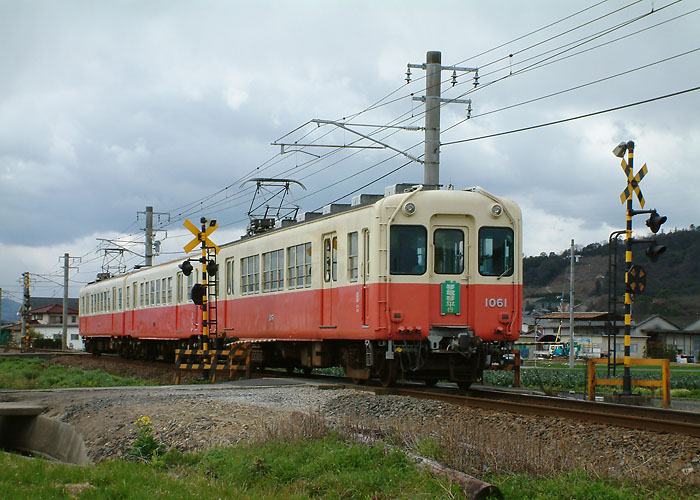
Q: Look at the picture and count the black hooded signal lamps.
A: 4